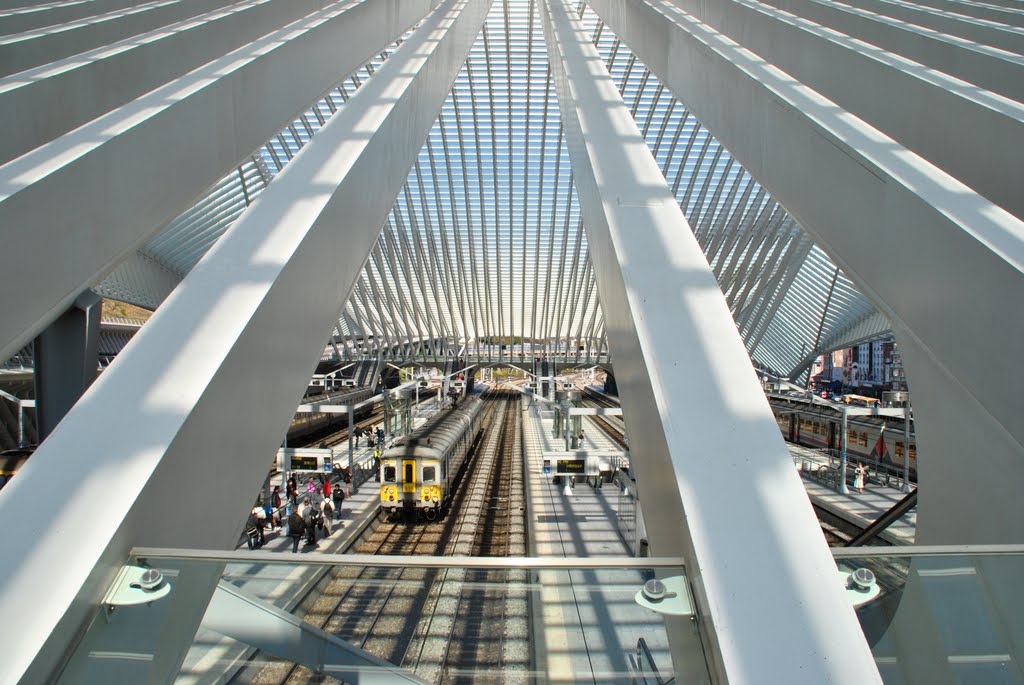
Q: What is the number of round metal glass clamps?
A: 3